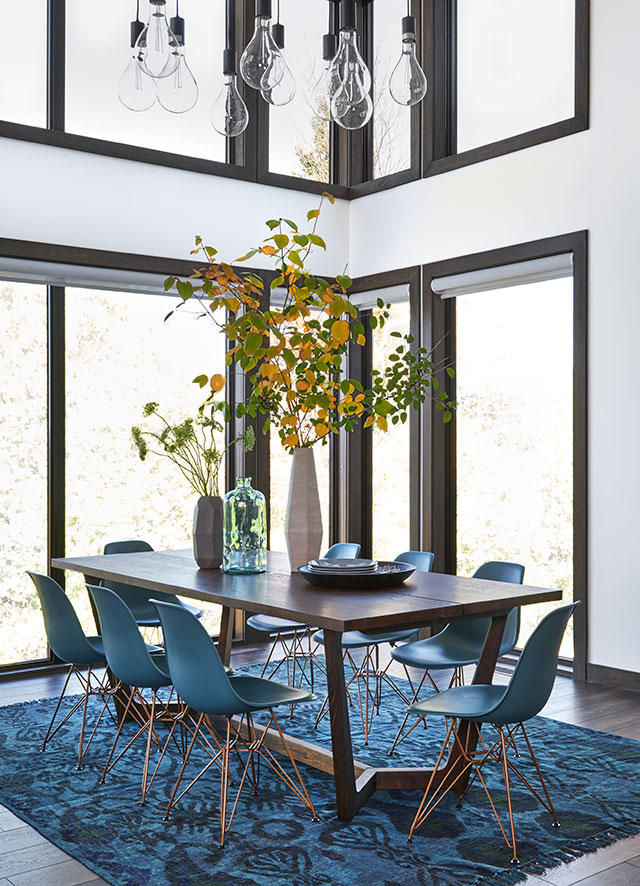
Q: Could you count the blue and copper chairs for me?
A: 8